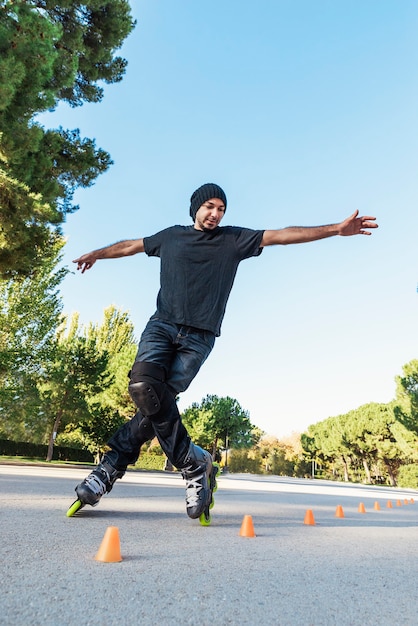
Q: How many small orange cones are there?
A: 10